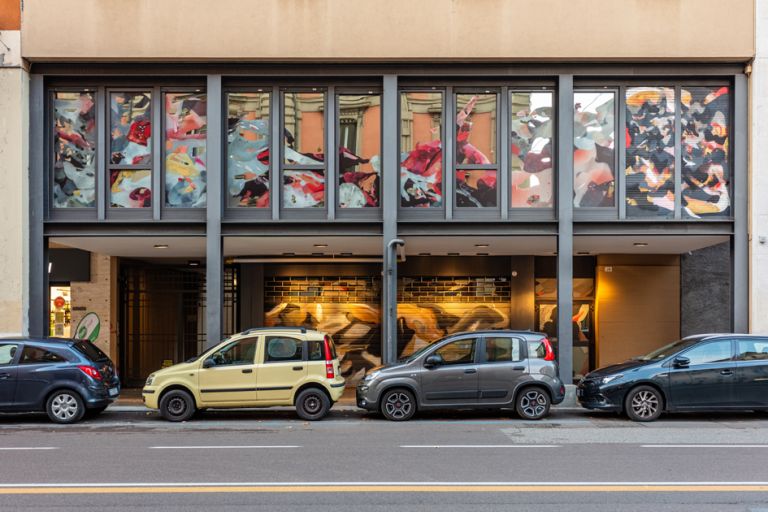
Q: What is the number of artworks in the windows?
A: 12